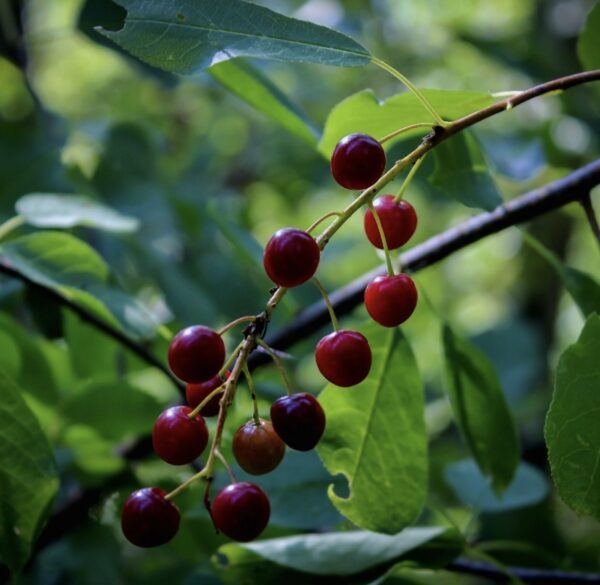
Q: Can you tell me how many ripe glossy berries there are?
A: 12